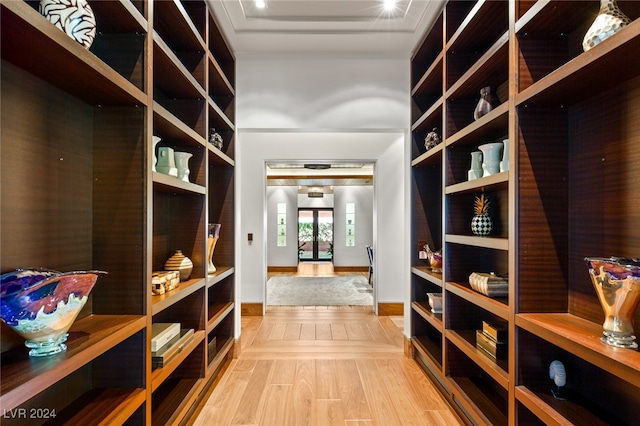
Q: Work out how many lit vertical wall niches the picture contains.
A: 2